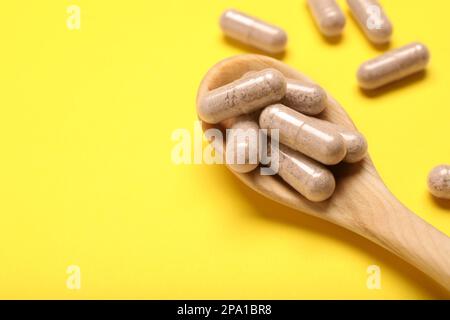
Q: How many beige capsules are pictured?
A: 11